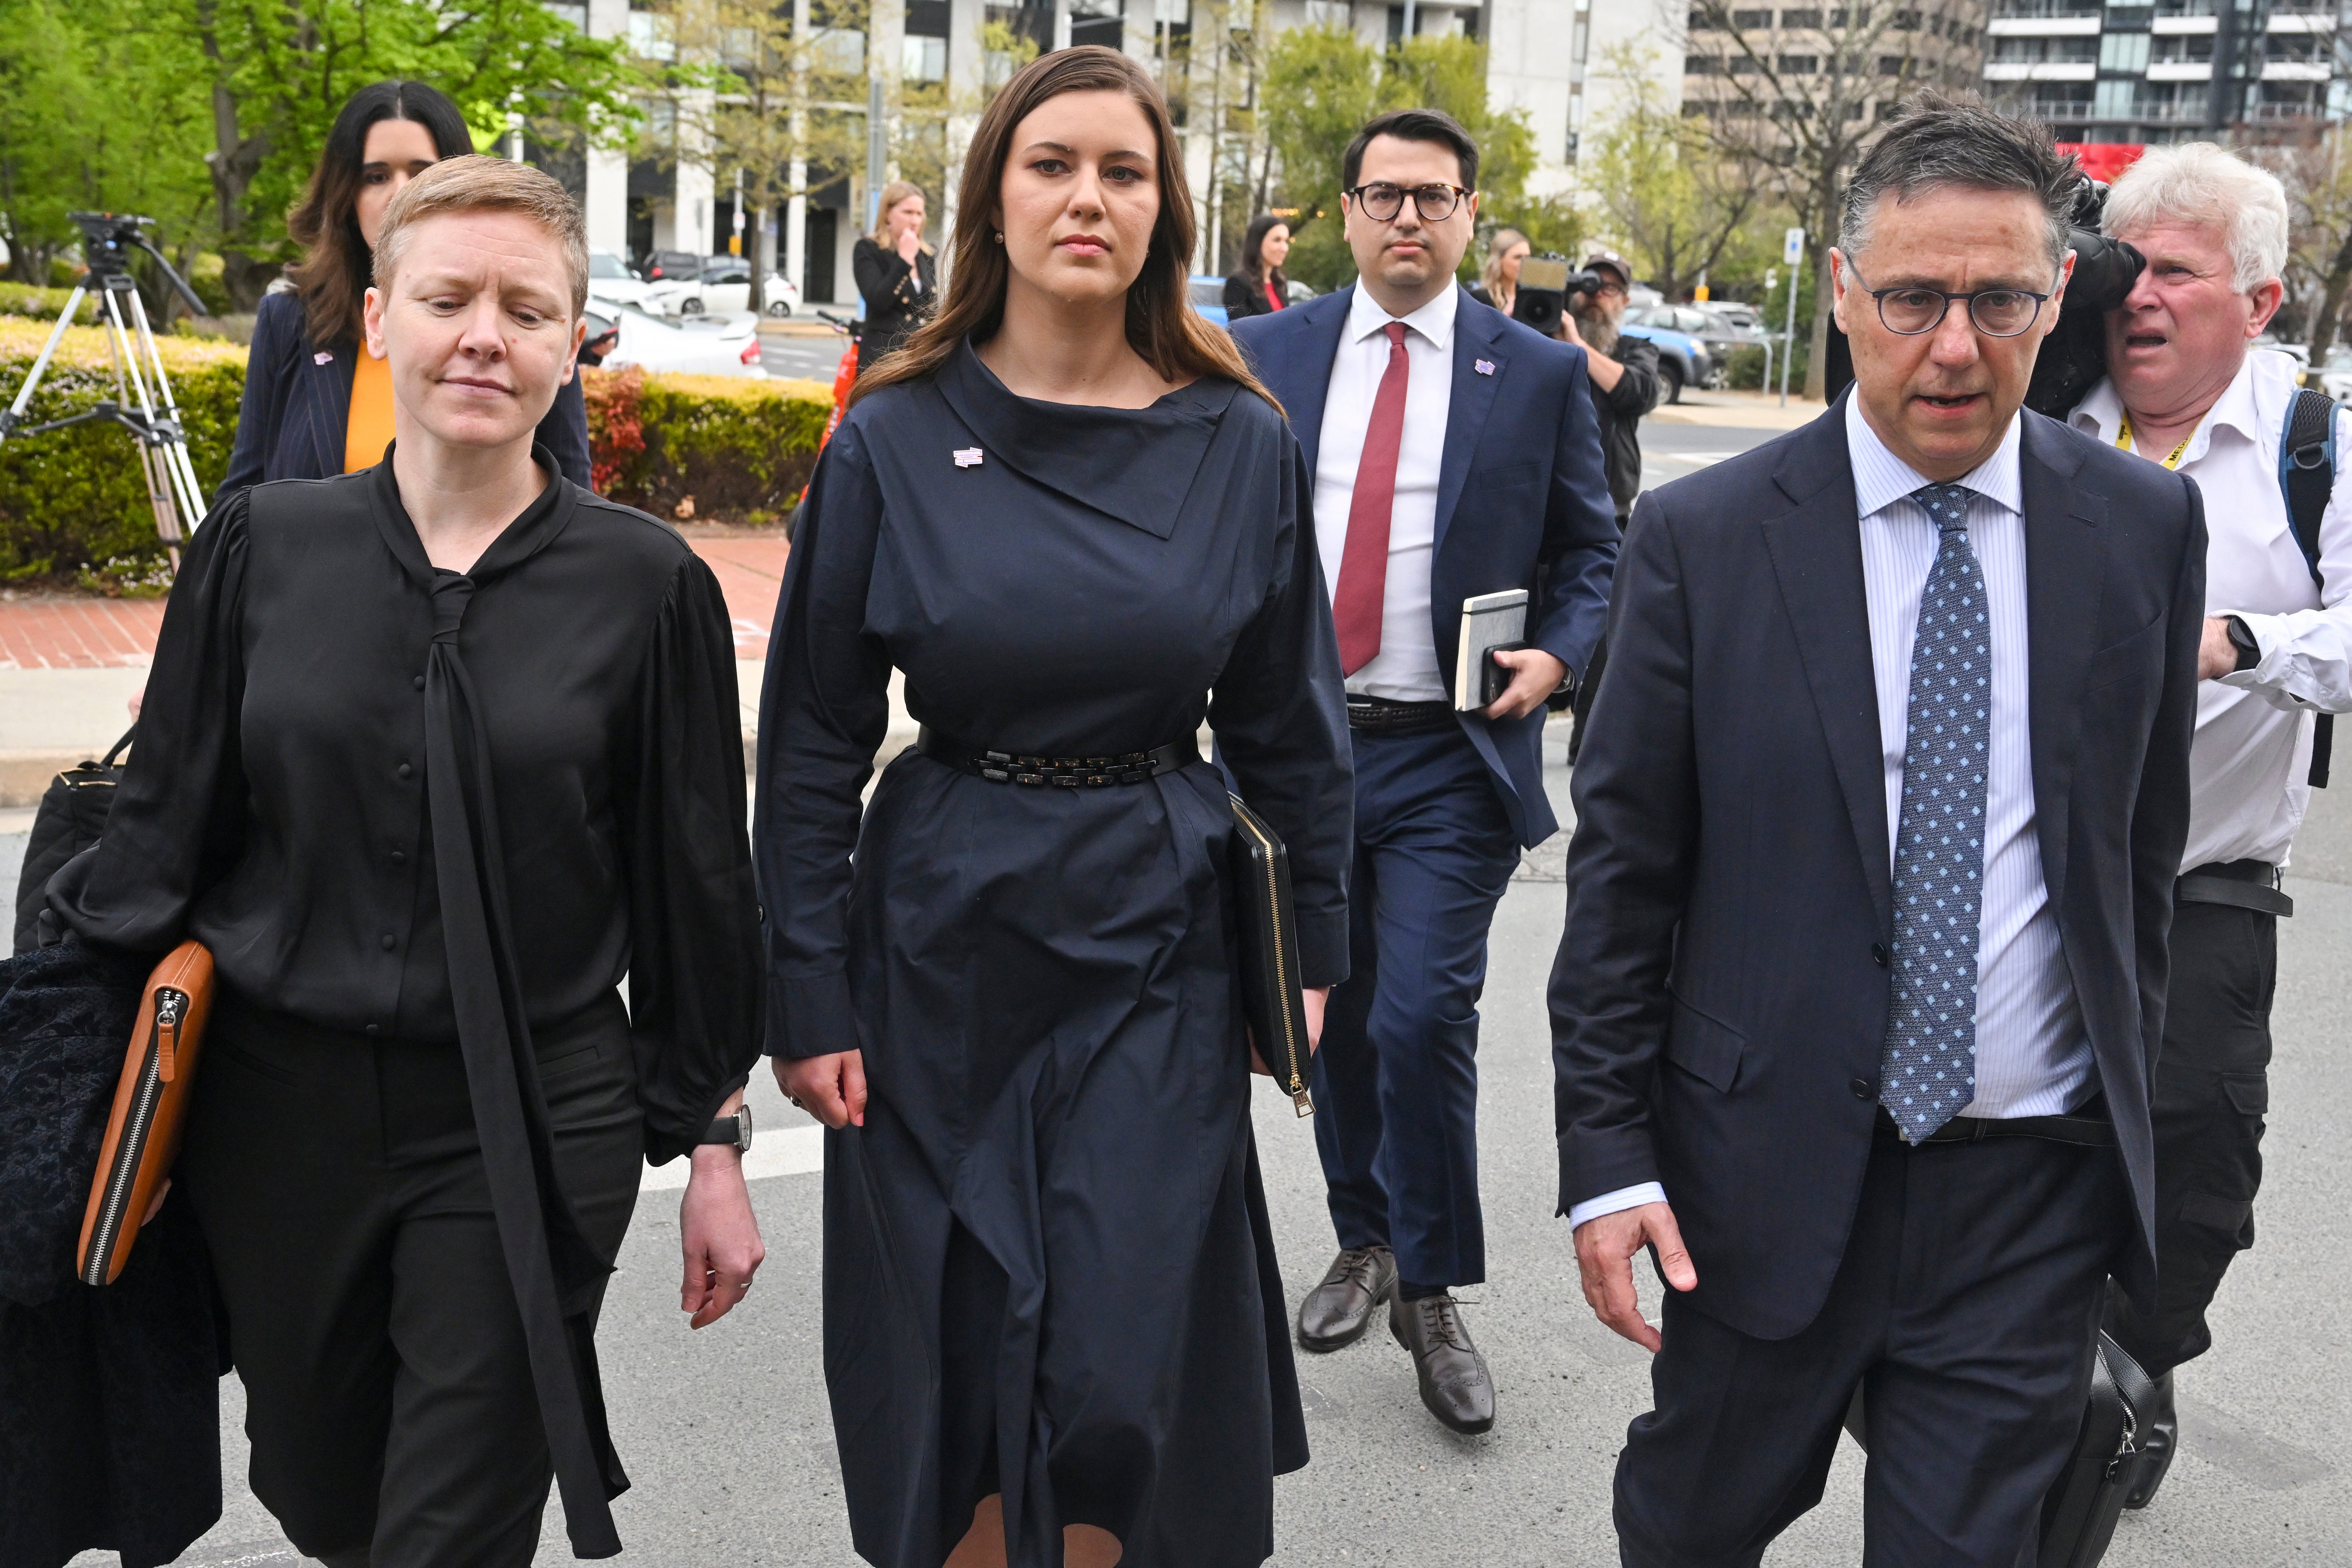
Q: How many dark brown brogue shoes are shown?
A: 2